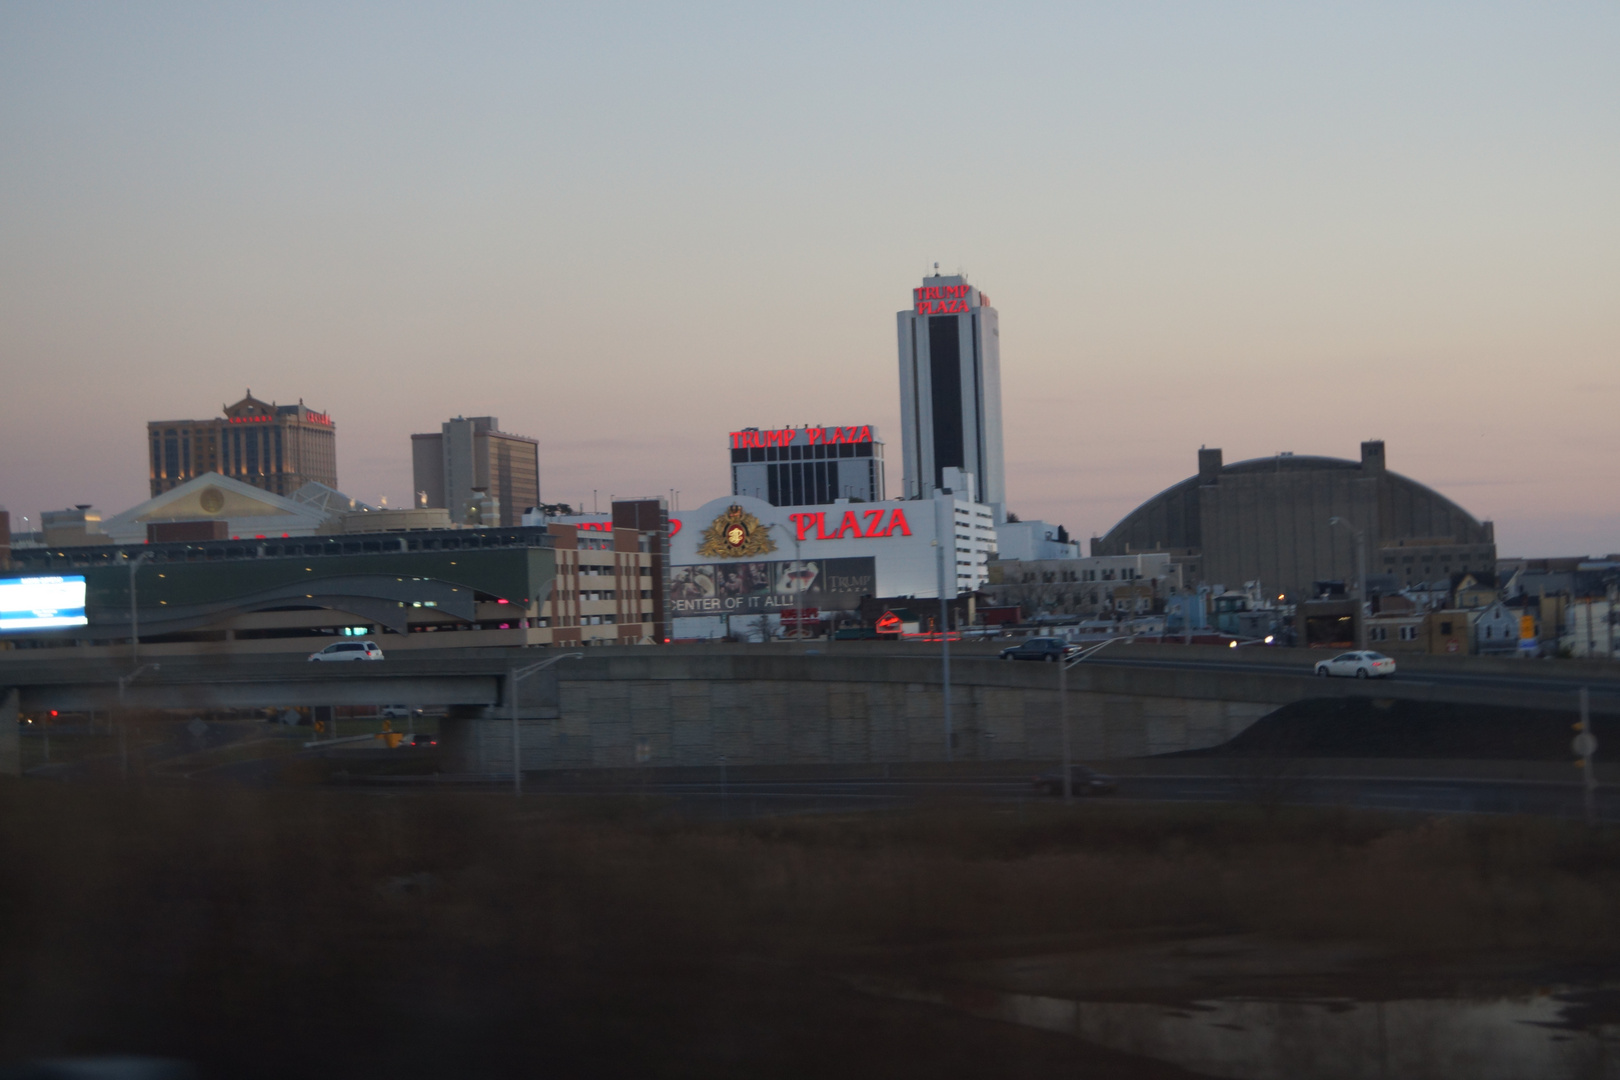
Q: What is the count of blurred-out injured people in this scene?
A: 0